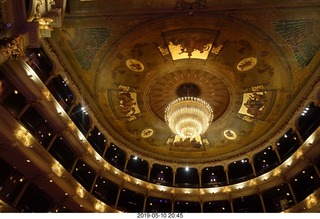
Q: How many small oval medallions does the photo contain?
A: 4